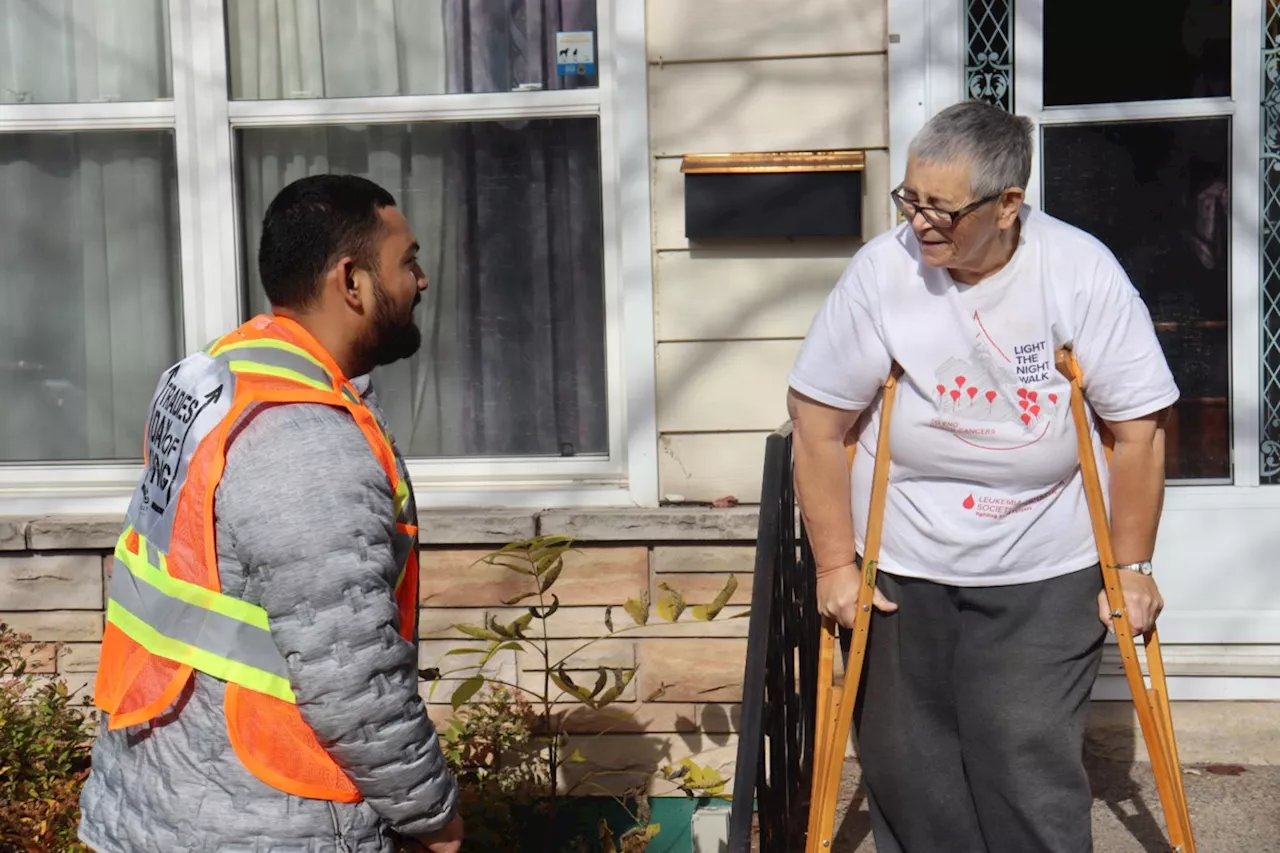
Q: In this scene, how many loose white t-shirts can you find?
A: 1